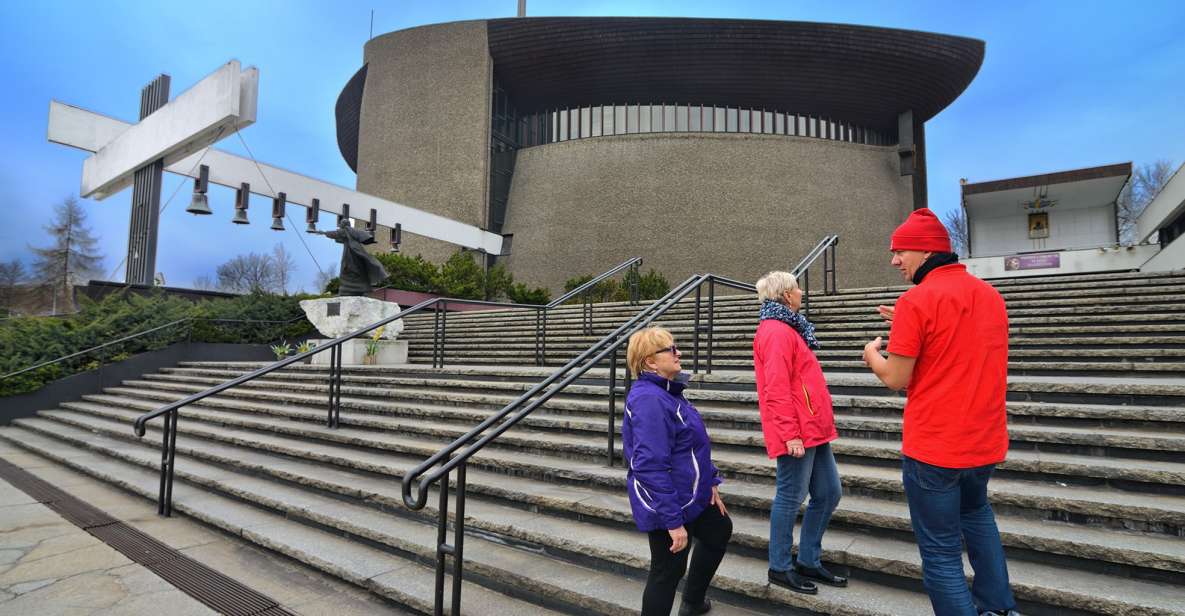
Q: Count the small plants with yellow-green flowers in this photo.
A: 3